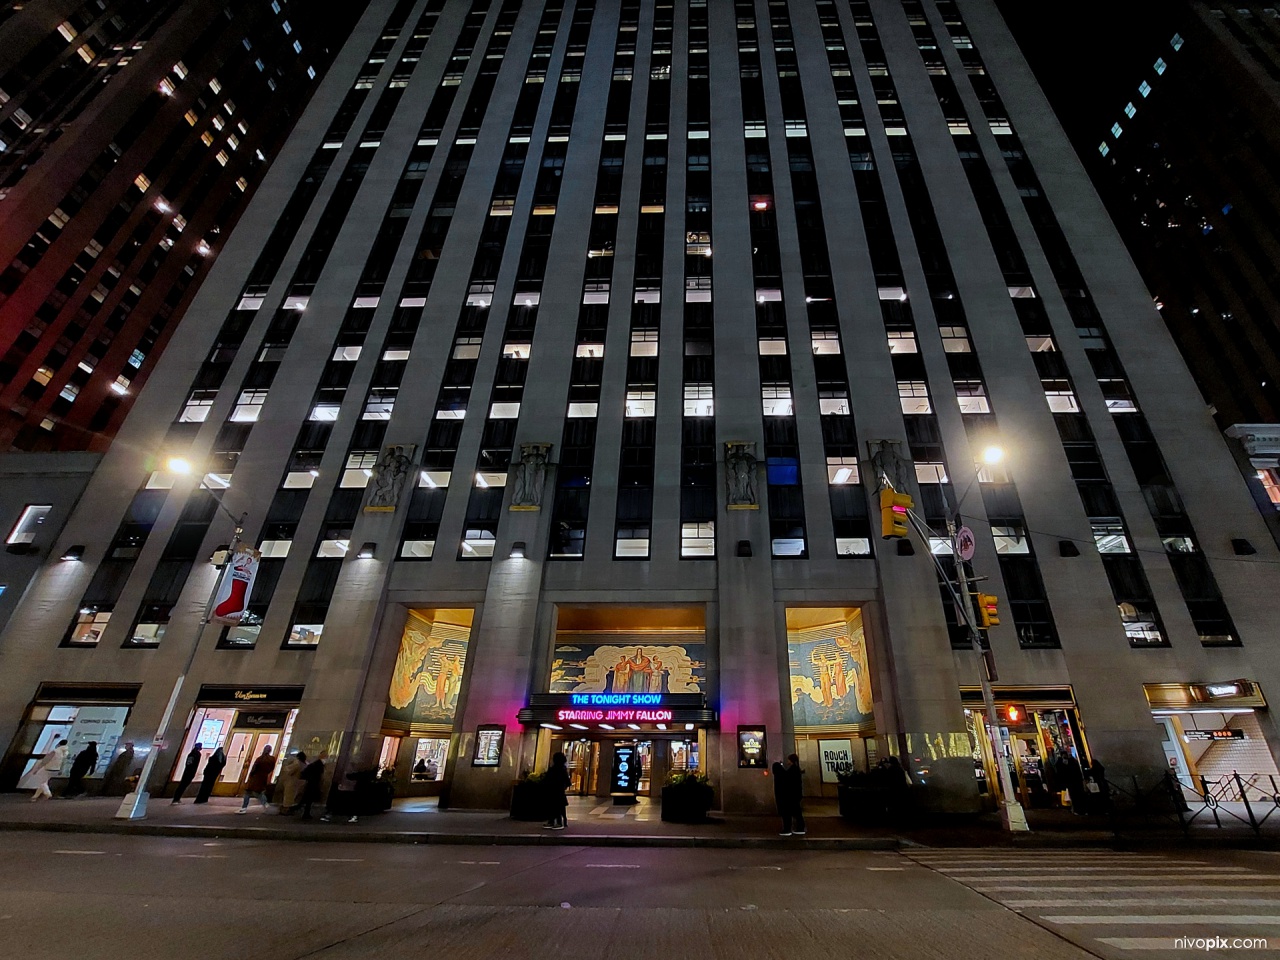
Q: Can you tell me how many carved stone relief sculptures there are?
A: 4